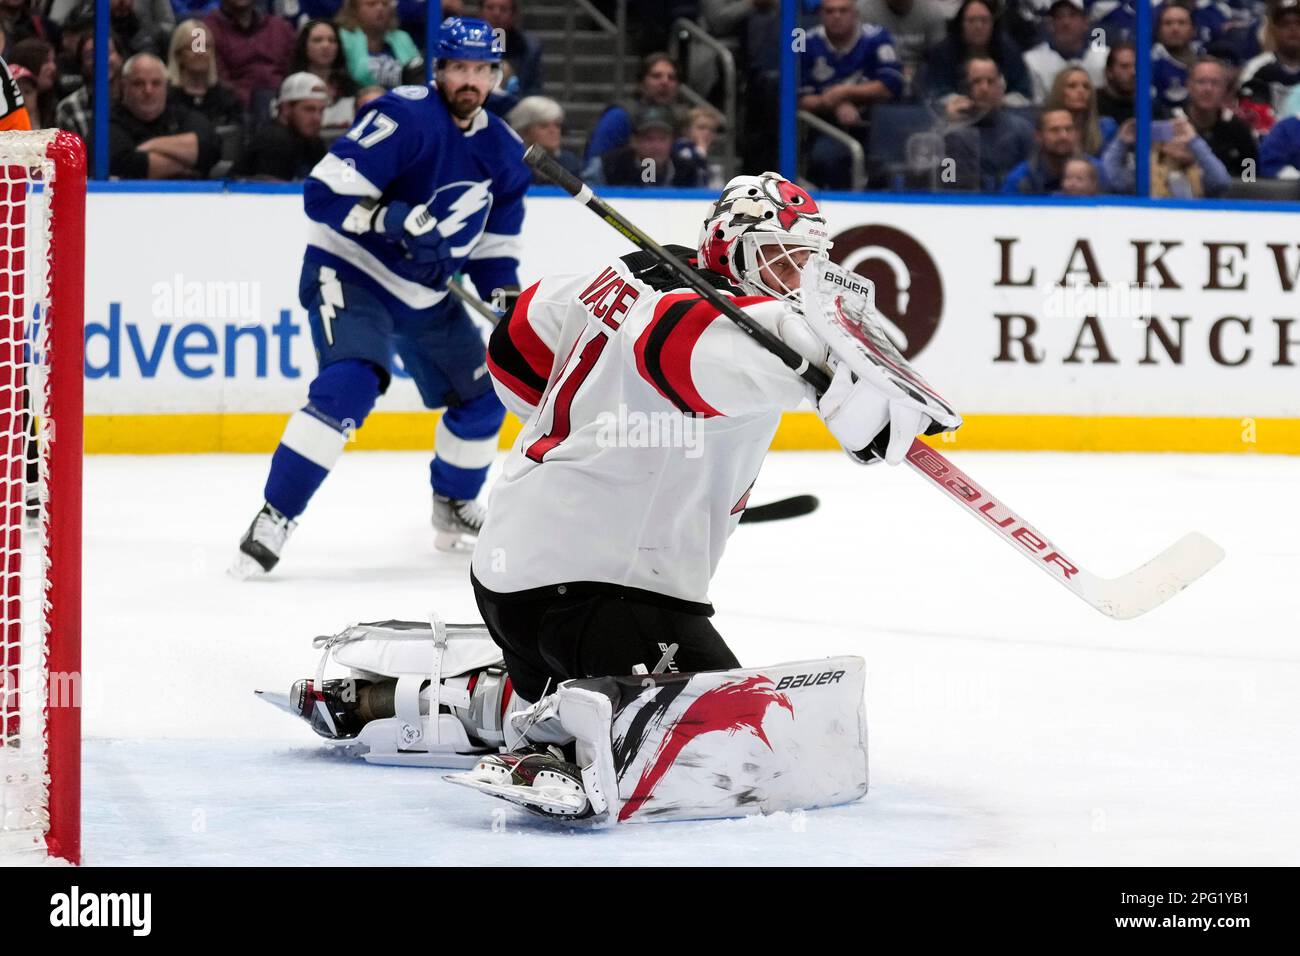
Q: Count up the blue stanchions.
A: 4